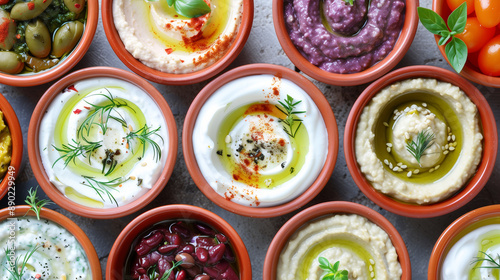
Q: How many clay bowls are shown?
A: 12